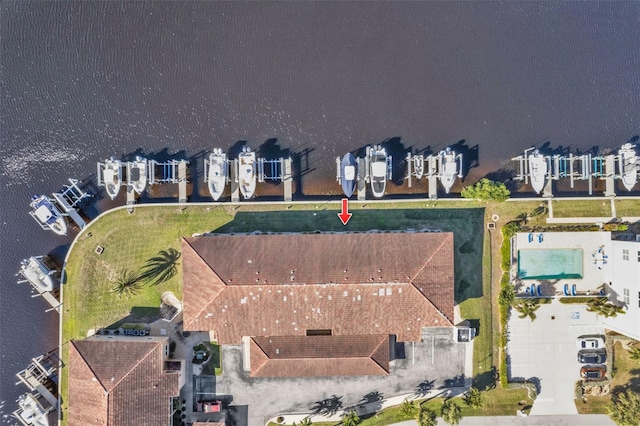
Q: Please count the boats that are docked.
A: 13